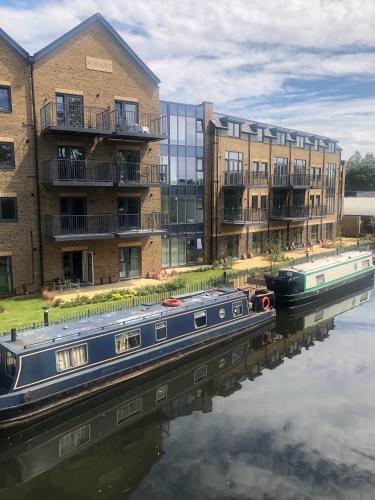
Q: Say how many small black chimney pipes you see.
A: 2